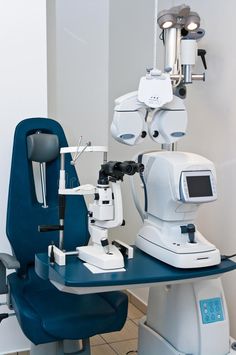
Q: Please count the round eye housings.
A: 2